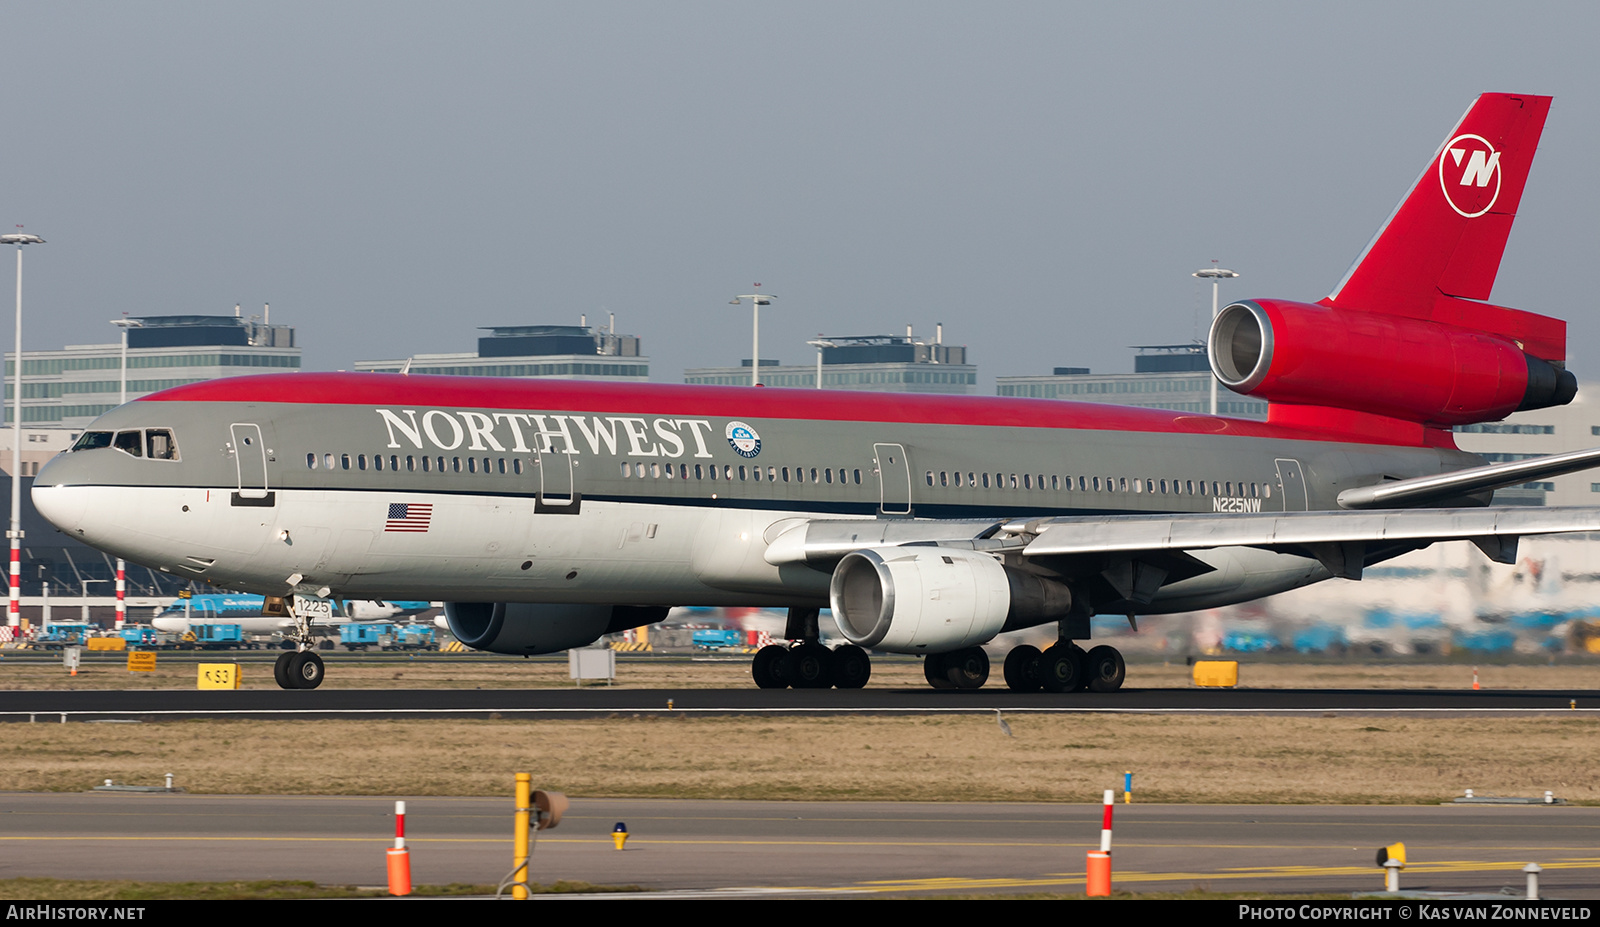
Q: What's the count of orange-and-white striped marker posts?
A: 2